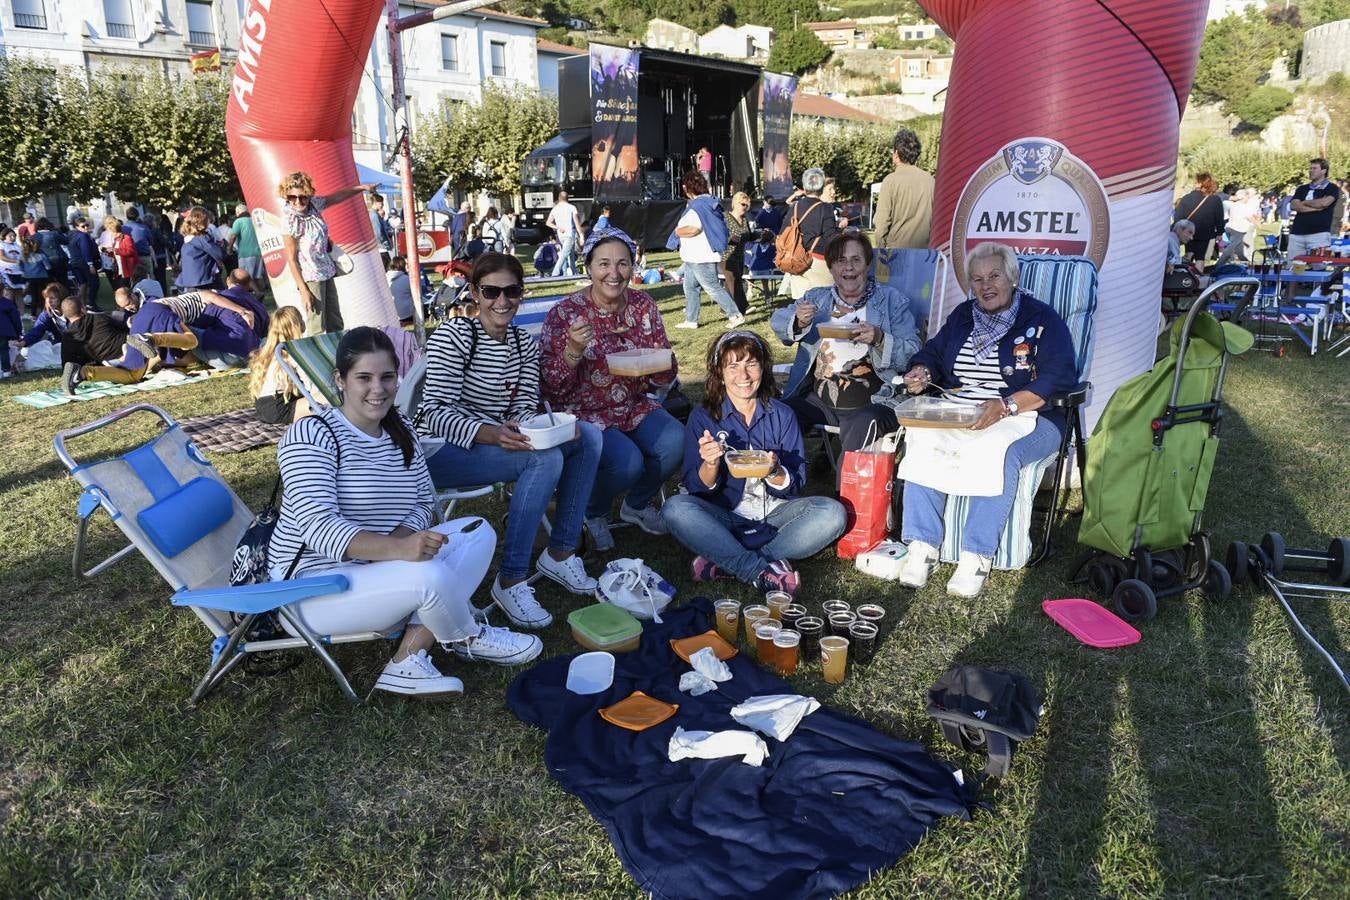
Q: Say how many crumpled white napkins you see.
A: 4